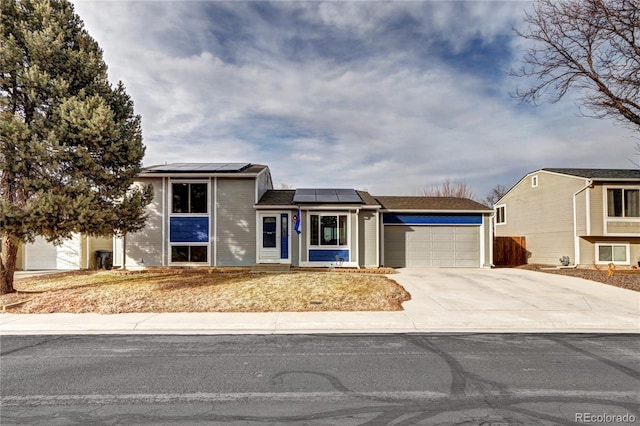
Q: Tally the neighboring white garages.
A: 1